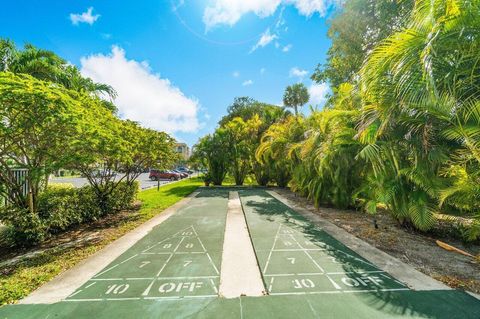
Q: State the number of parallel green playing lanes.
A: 2